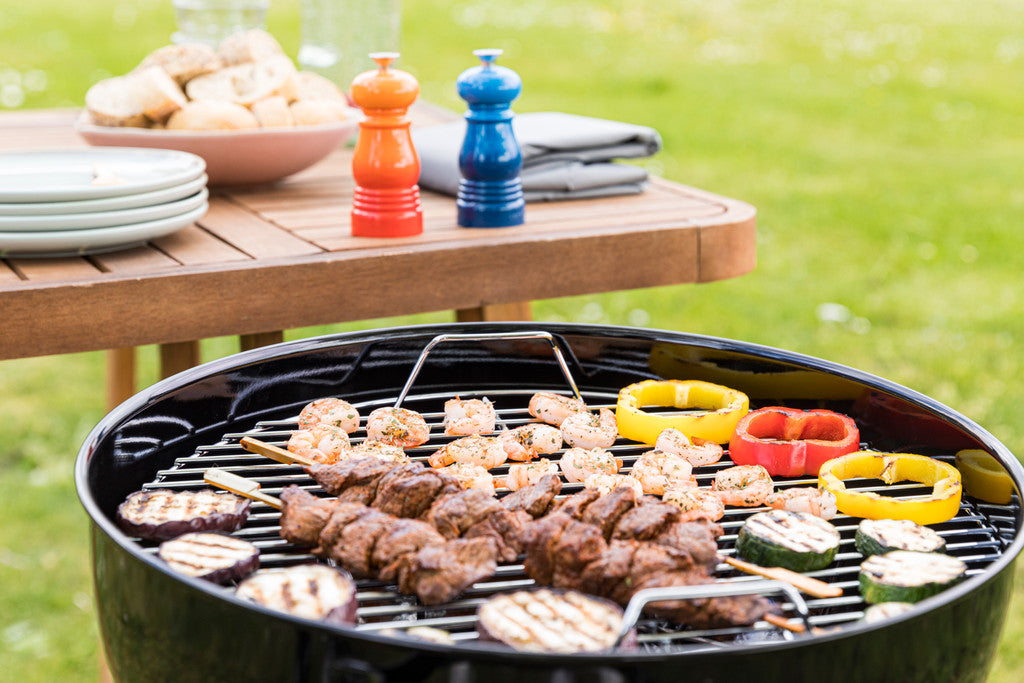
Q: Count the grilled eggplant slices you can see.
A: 4